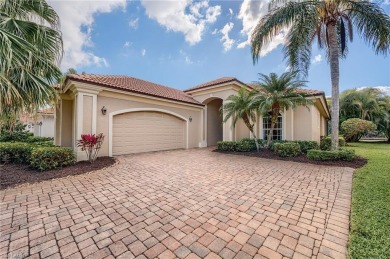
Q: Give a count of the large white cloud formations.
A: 3